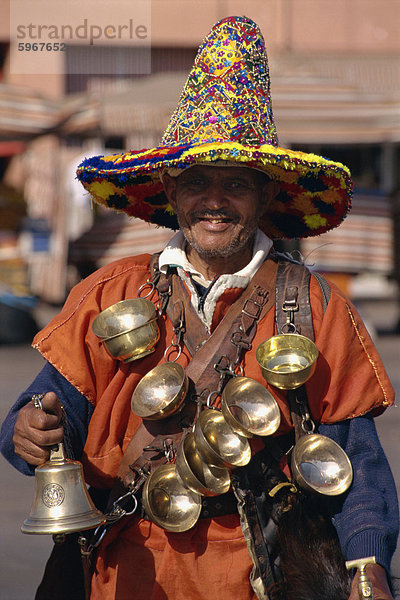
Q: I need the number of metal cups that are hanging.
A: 8